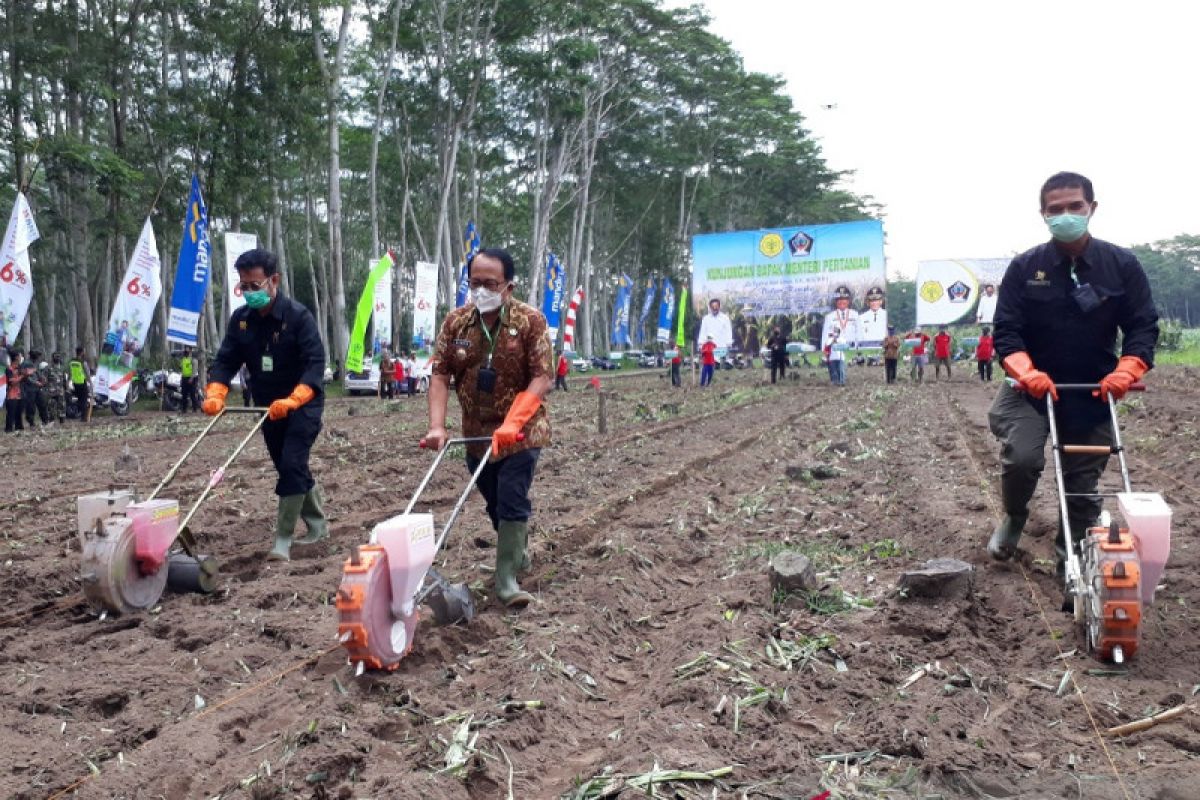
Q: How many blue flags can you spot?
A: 6